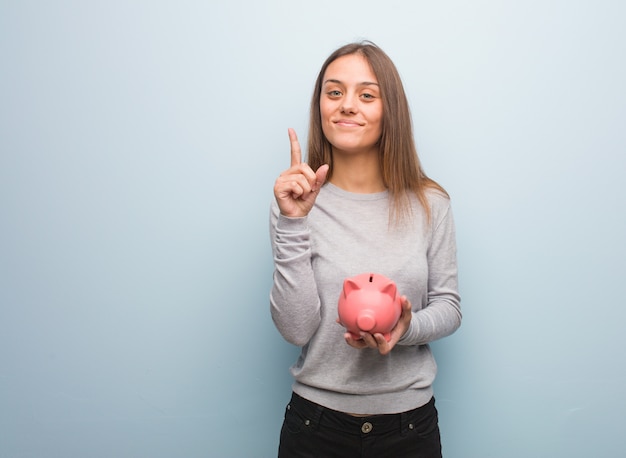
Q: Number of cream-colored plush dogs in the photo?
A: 0